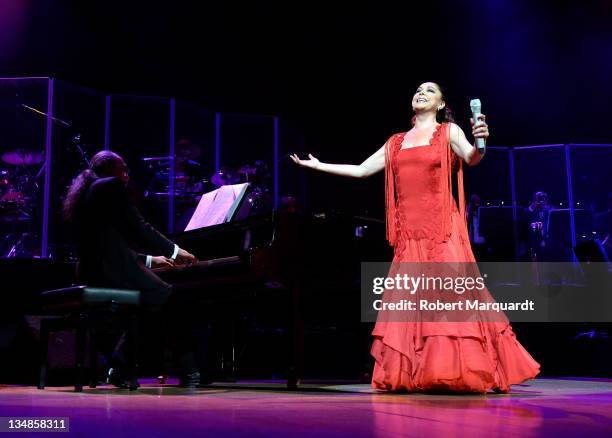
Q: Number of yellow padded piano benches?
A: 0